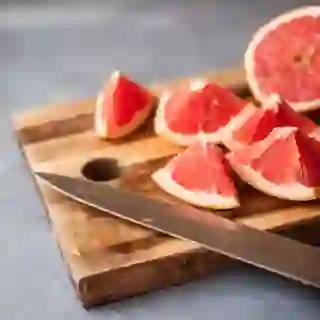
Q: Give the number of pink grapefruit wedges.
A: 5